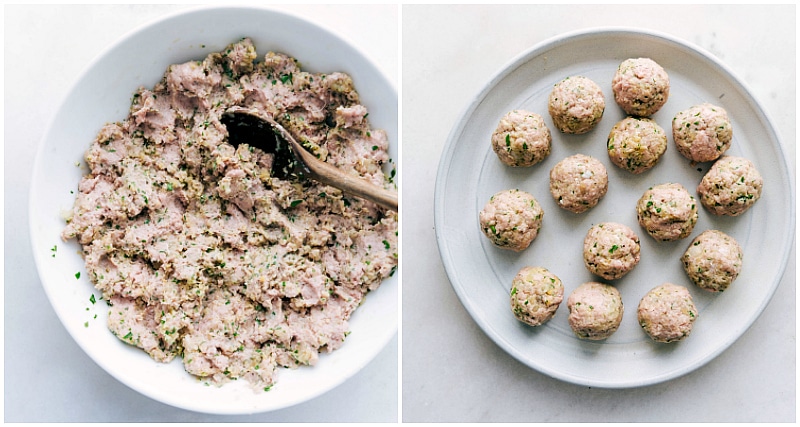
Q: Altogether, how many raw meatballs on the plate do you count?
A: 14